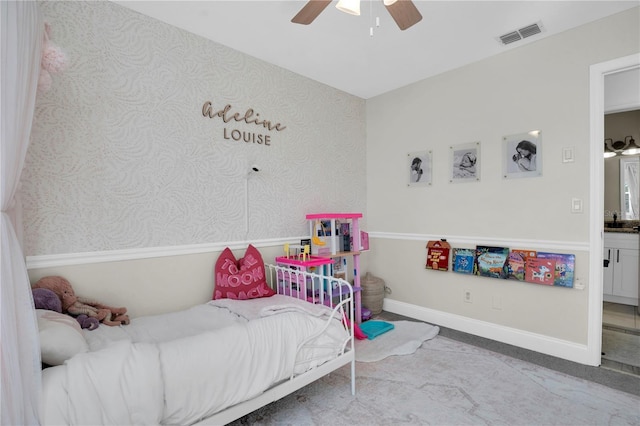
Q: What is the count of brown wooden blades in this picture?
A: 2